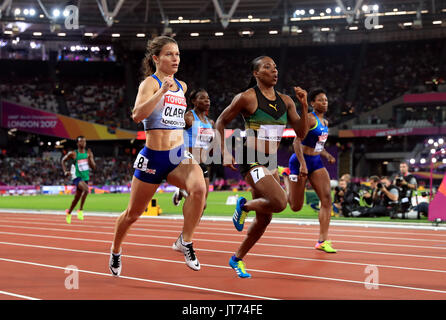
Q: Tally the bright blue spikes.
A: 2